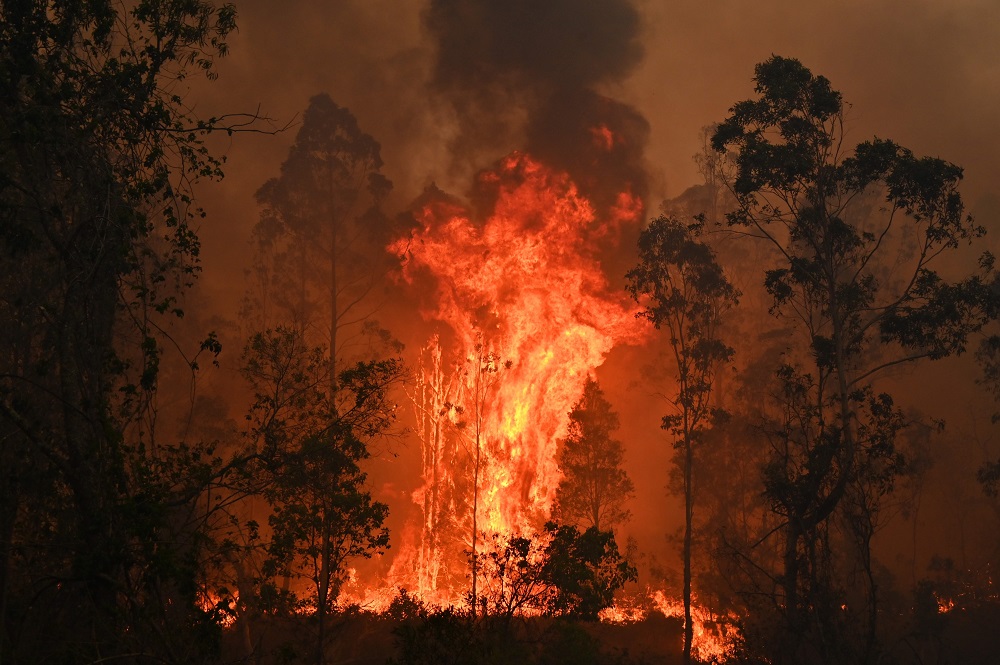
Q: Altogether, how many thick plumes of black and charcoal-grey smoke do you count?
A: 1